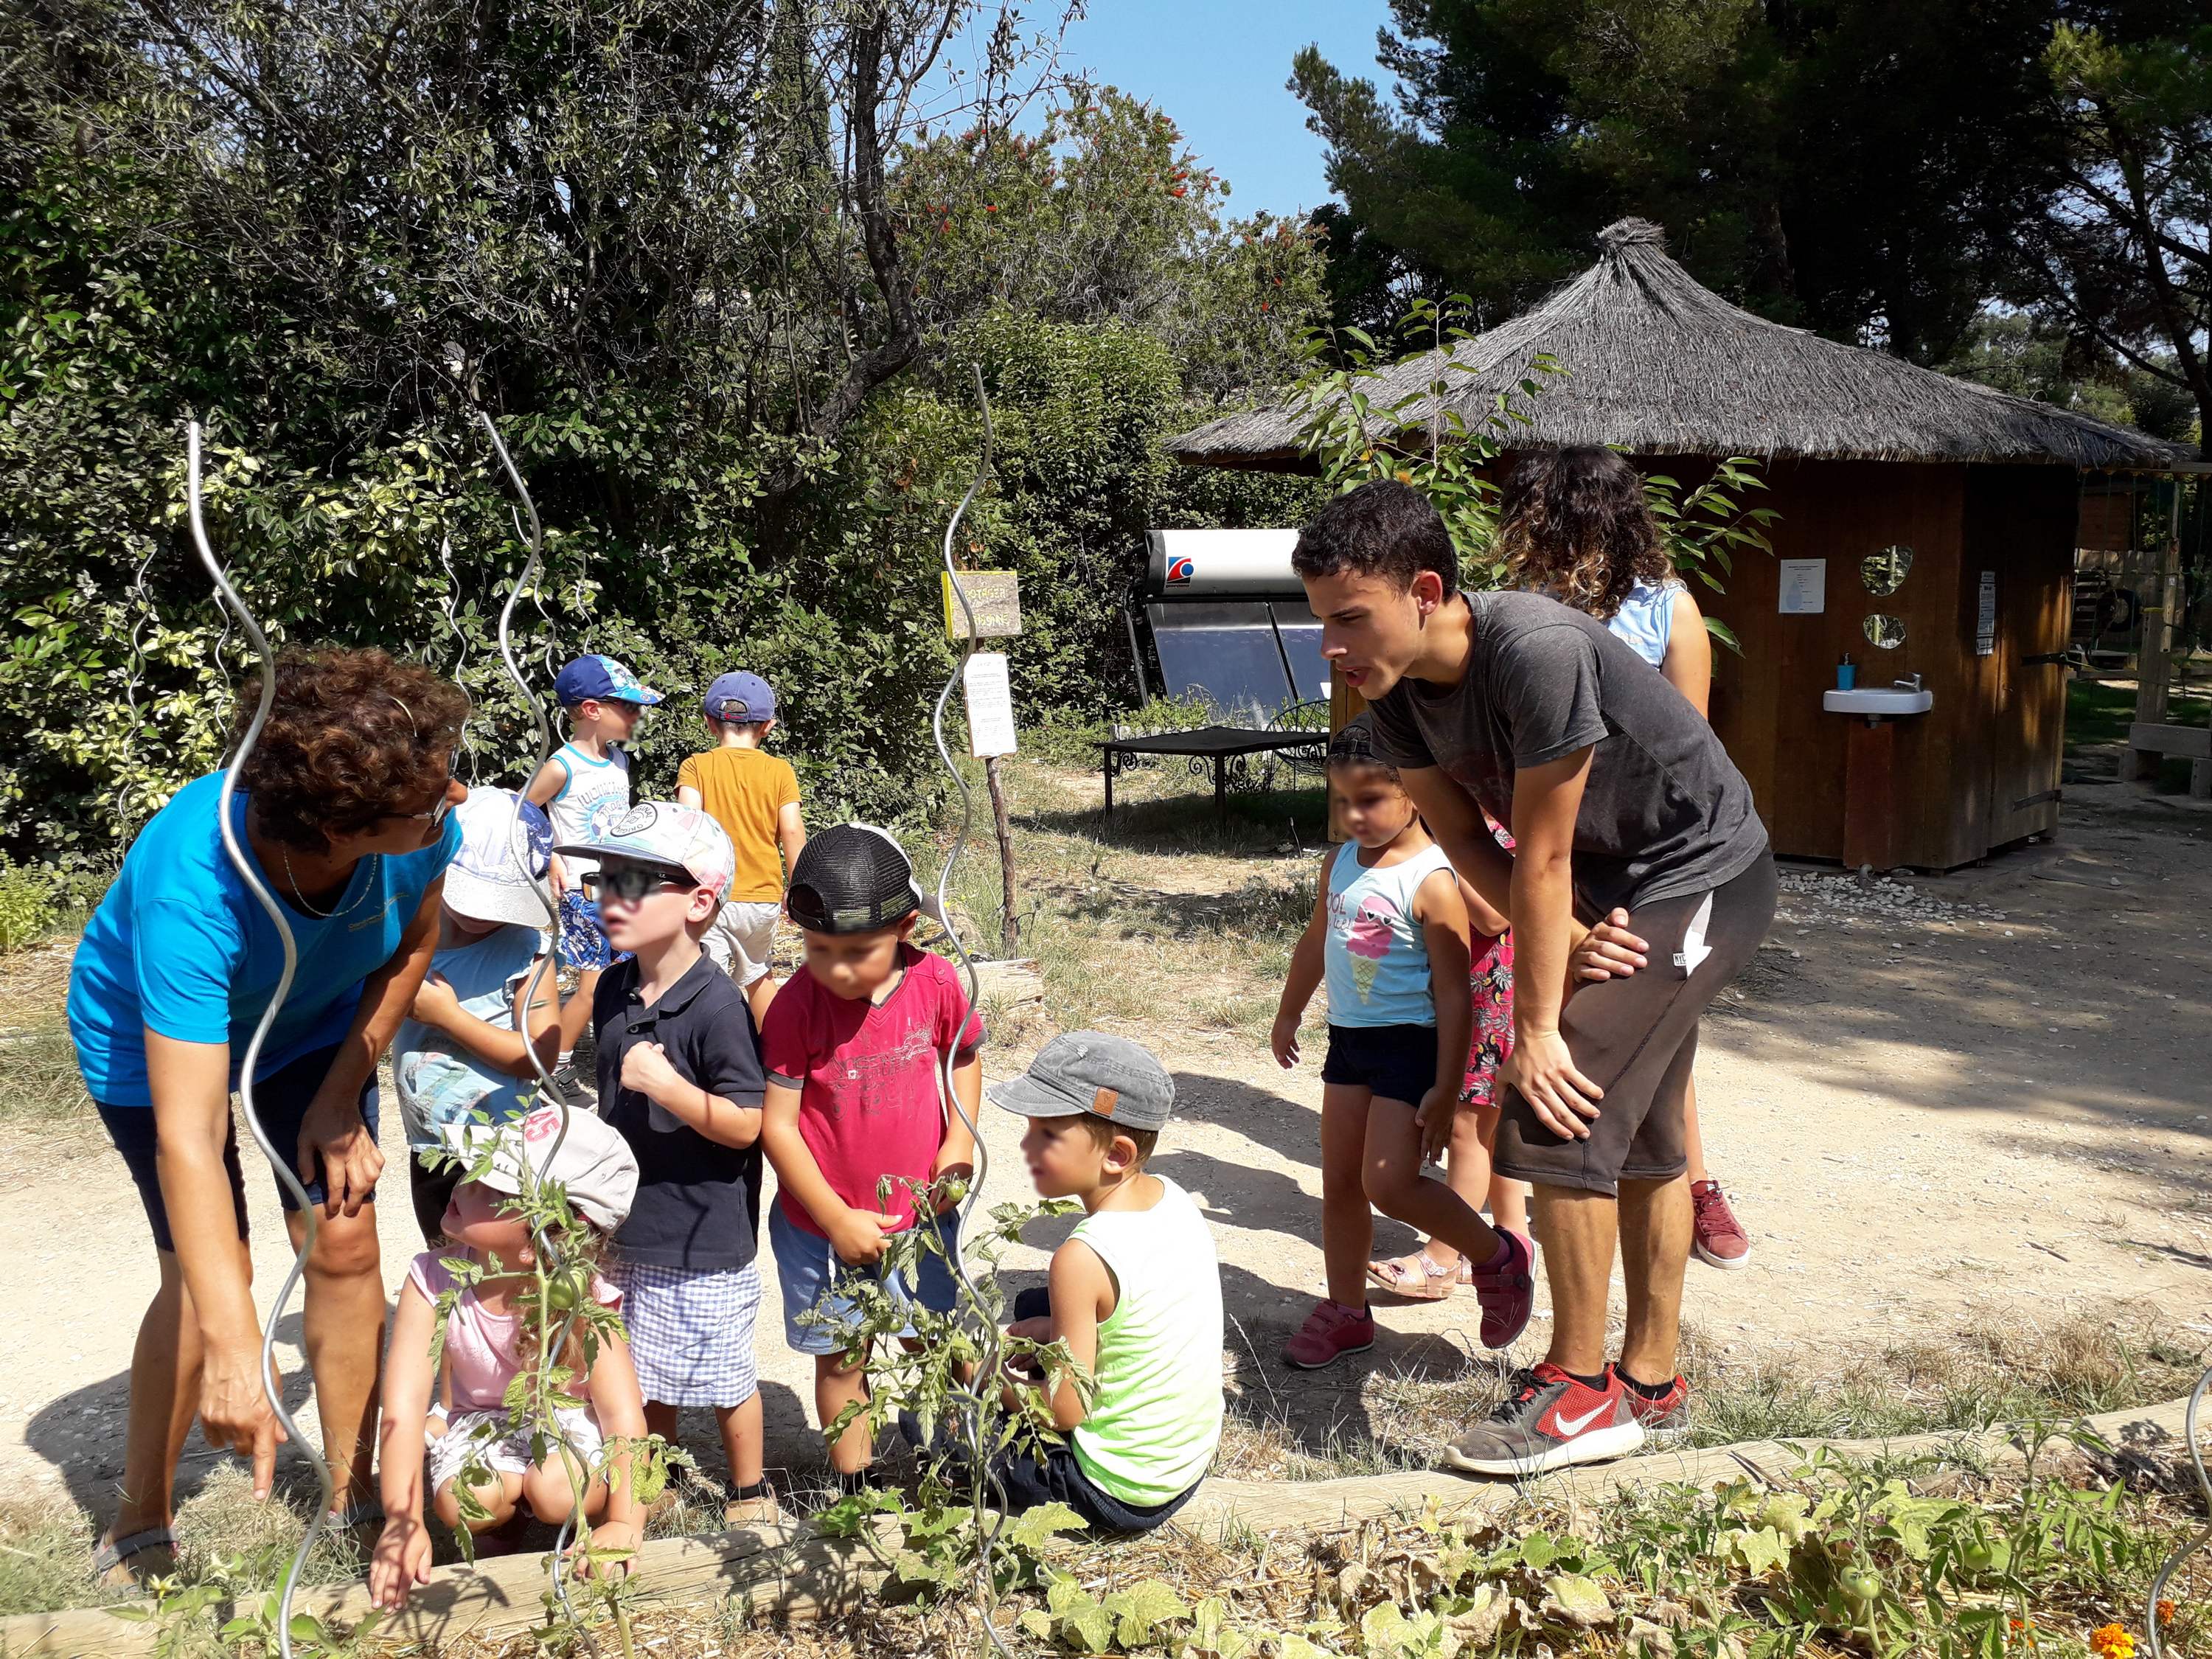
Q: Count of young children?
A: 9